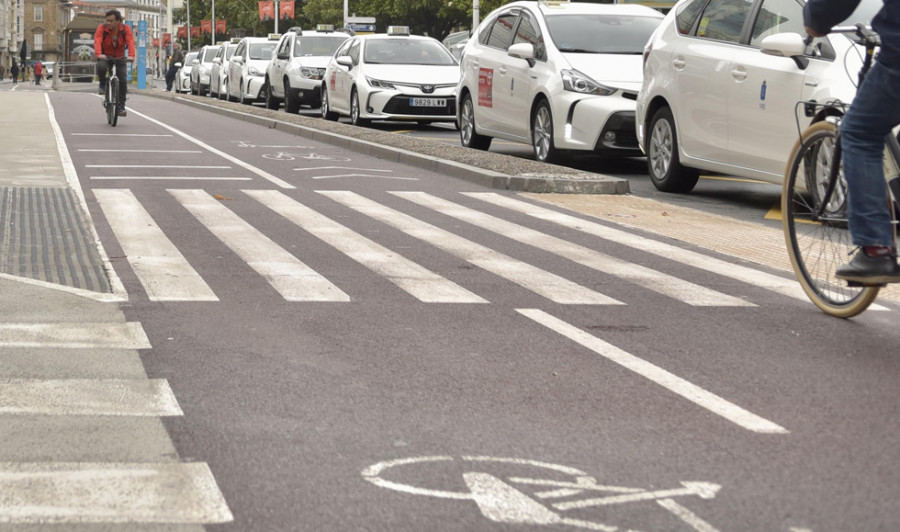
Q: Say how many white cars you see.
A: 8